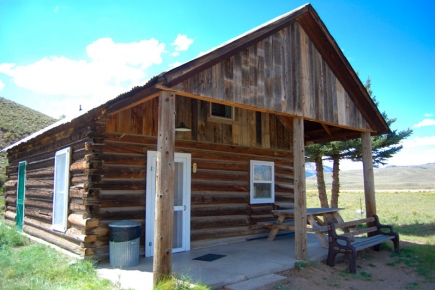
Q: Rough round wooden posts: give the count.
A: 3